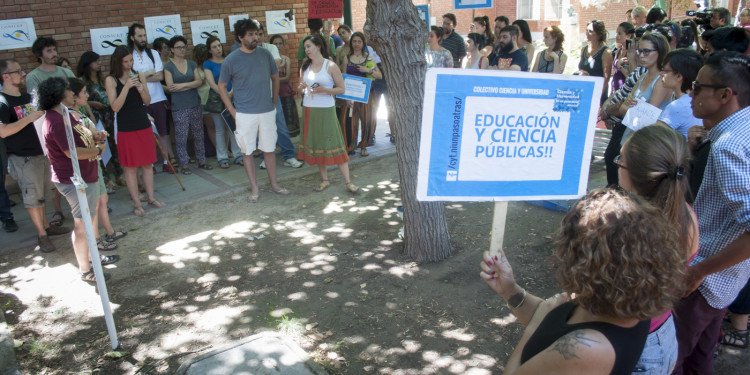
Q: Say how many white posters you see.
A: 6